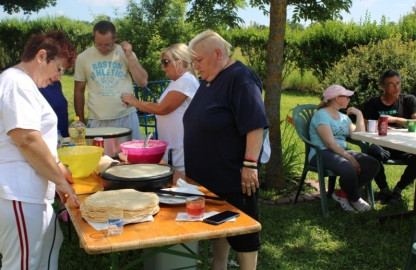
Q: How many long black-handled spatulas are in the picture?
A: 1